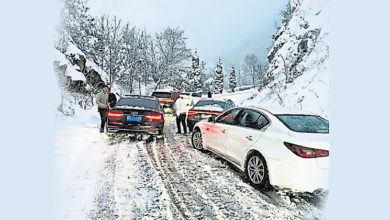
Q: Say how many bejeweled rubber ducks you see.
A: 0